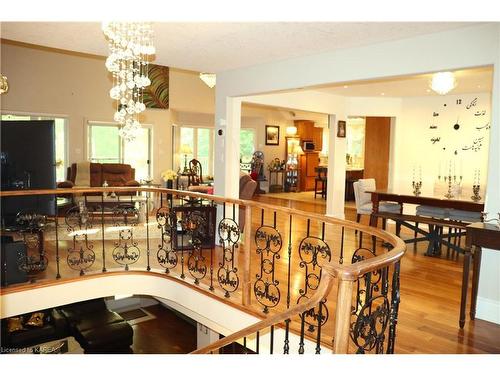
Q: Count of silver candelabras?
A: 3